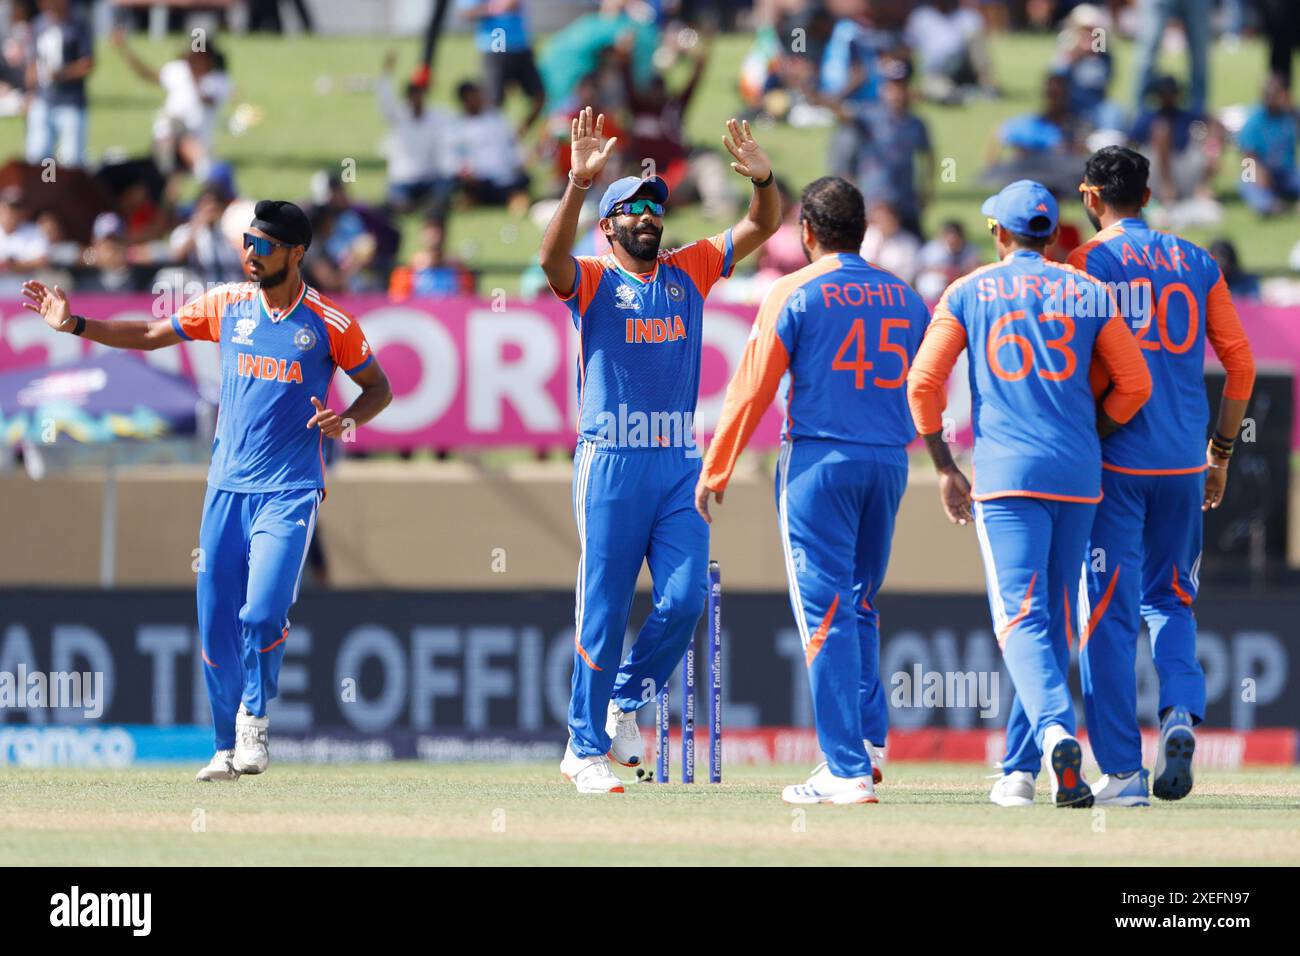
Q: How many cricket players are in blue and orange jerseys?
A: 5